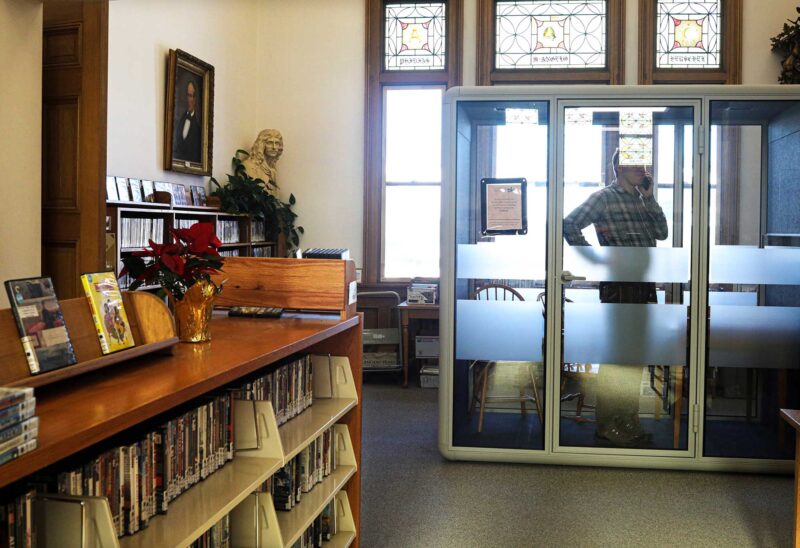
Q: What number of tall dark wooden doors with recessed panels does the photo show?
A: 1